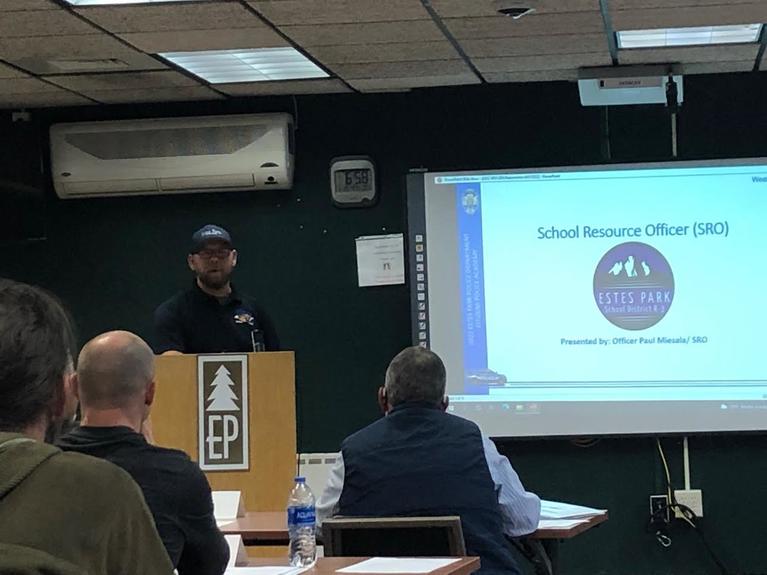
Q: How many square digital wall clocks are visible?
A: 1